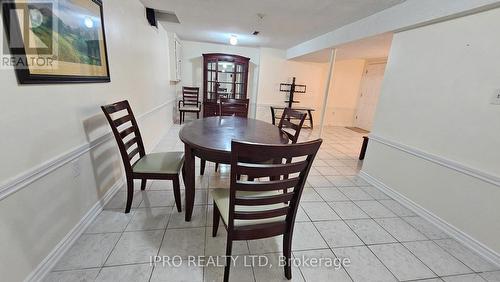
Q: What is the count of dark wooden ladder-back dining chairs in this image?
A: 5